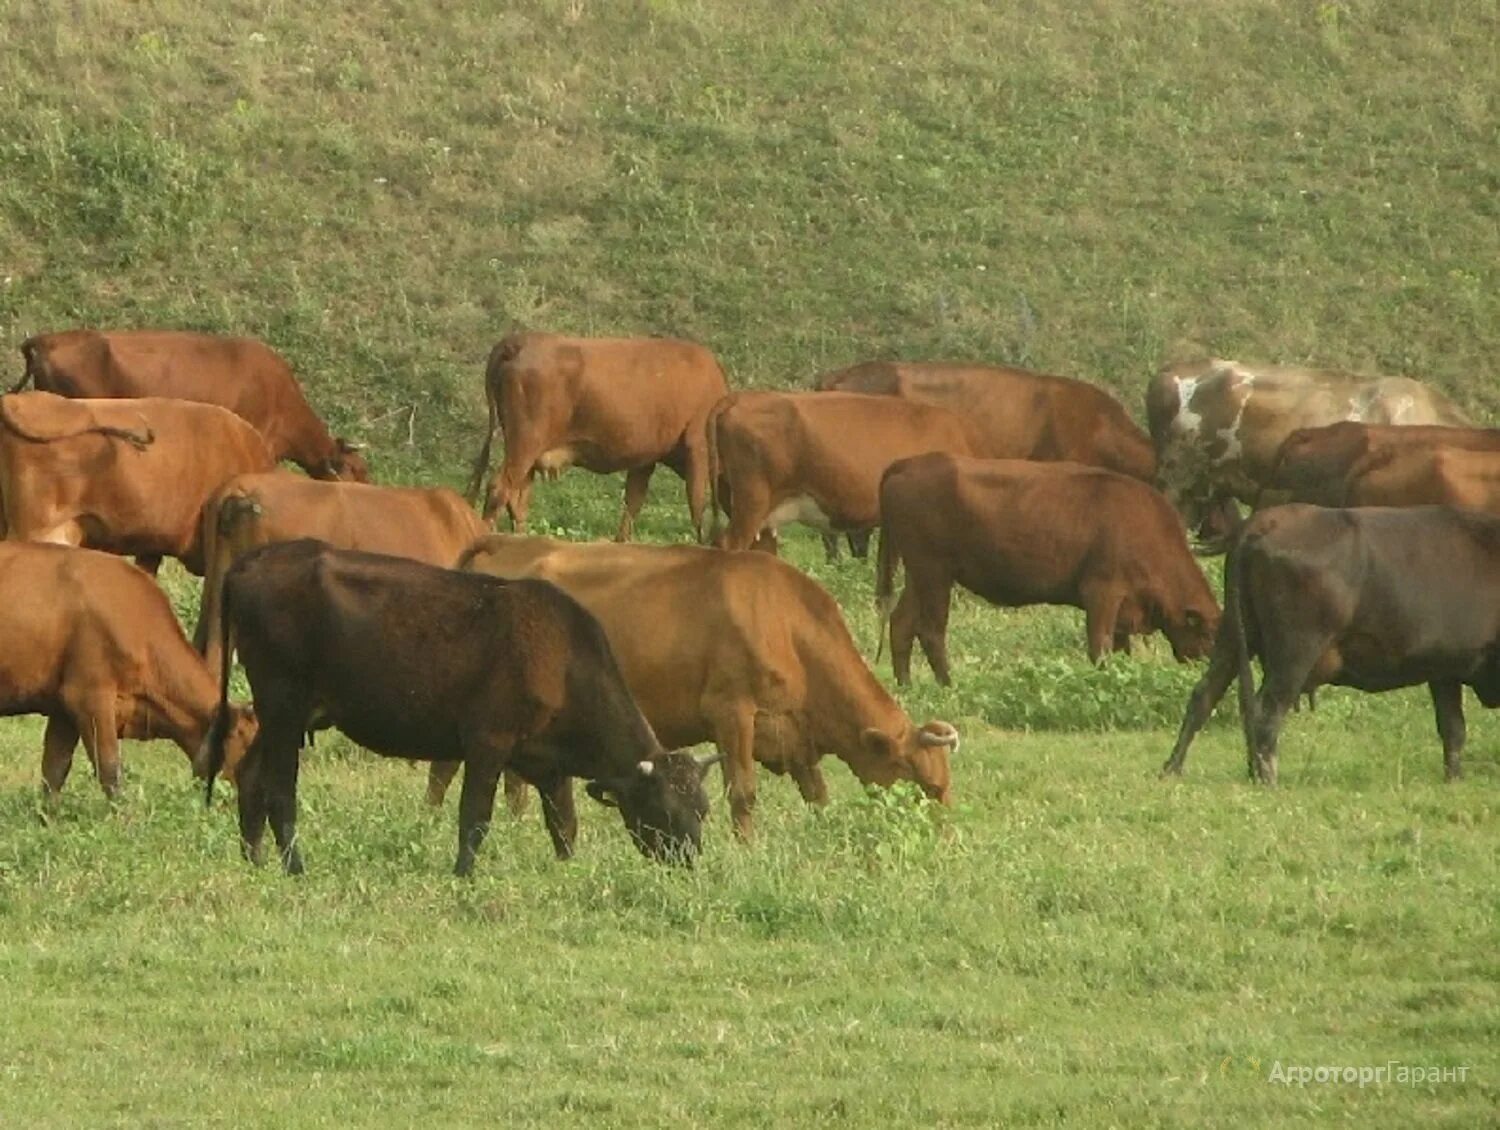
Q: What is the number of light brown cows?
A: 11